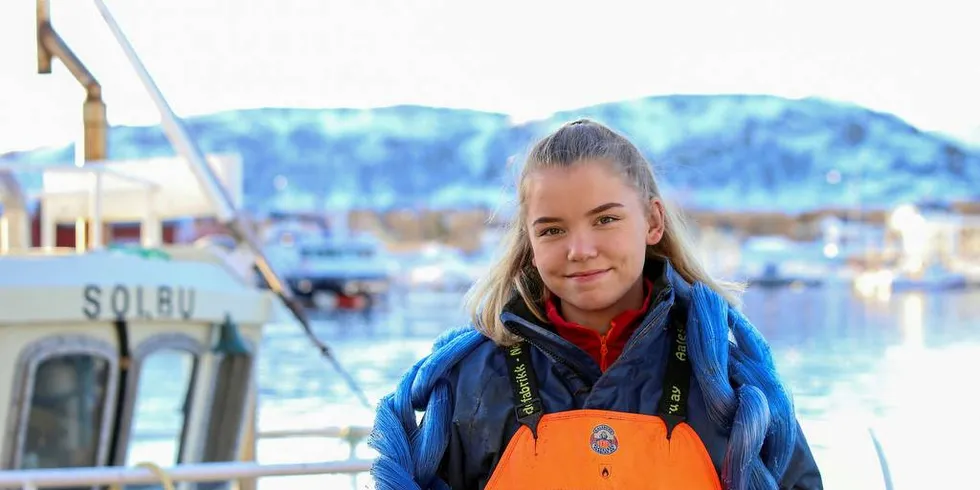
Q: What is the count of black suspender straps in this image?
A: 2